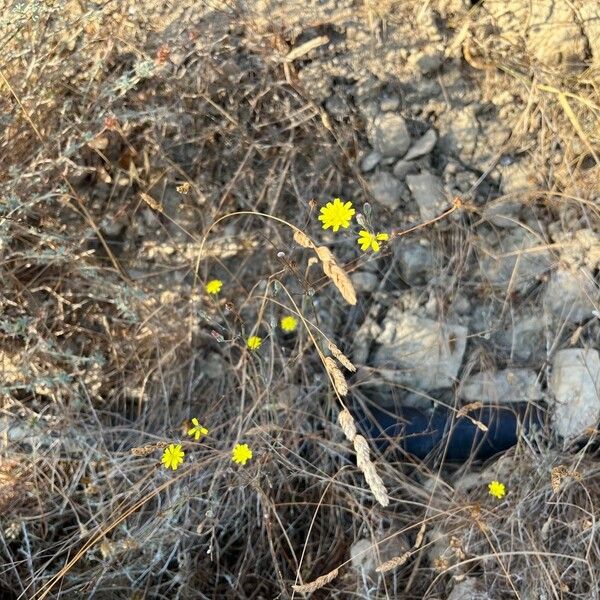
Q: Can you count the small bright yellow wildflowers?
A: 9